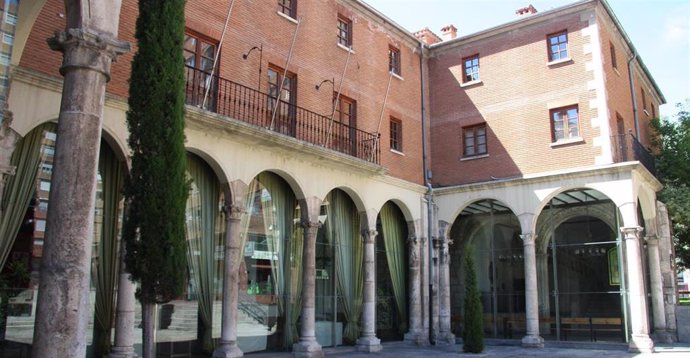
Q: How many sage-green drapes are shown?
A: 6